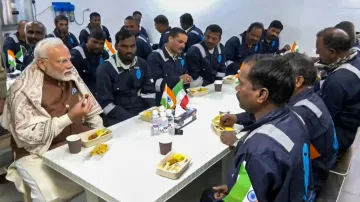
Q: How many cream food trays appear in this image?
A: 6